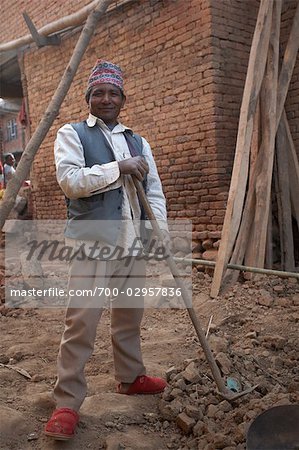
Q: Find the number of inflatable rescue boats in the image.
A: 0